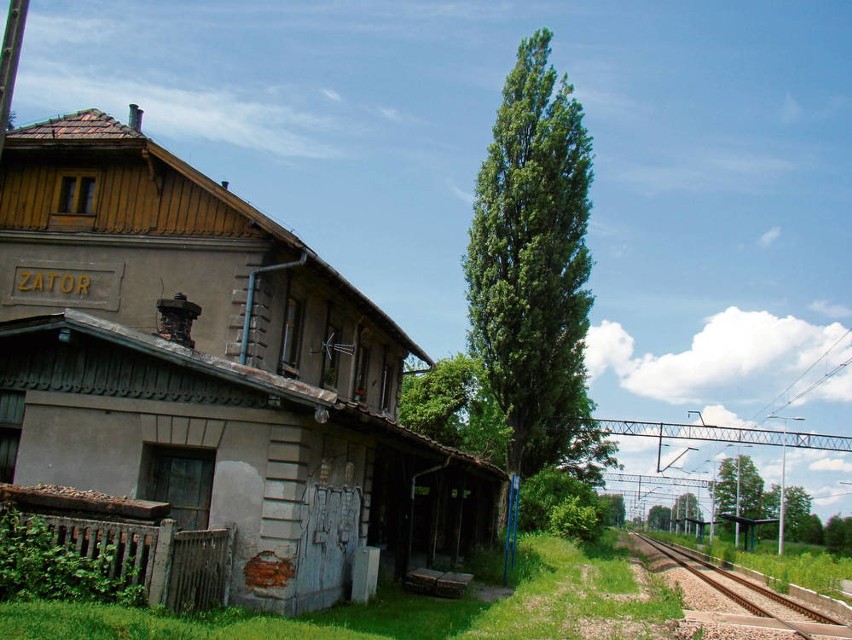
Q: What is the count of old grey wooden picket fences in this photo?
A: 1